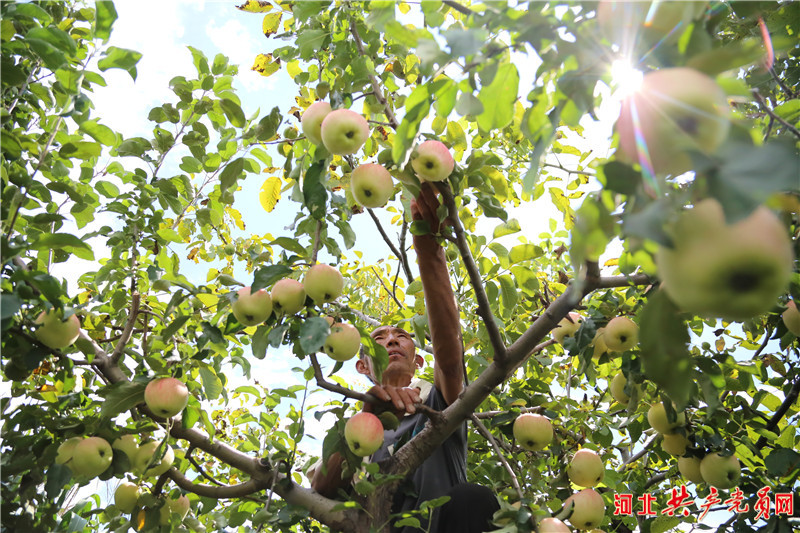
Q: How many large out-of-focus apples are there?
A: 2